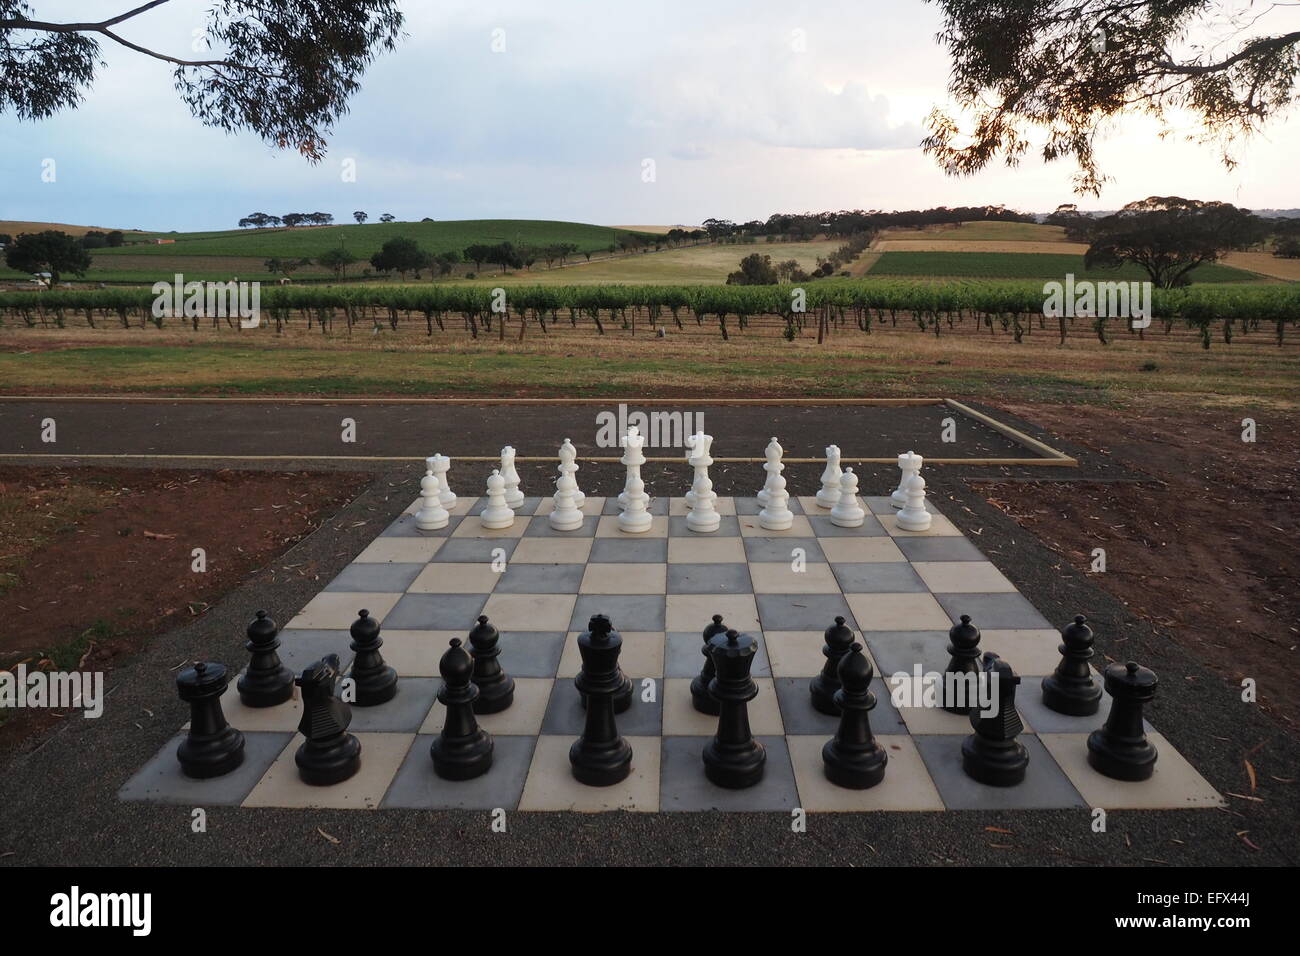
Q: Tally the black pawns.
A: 8